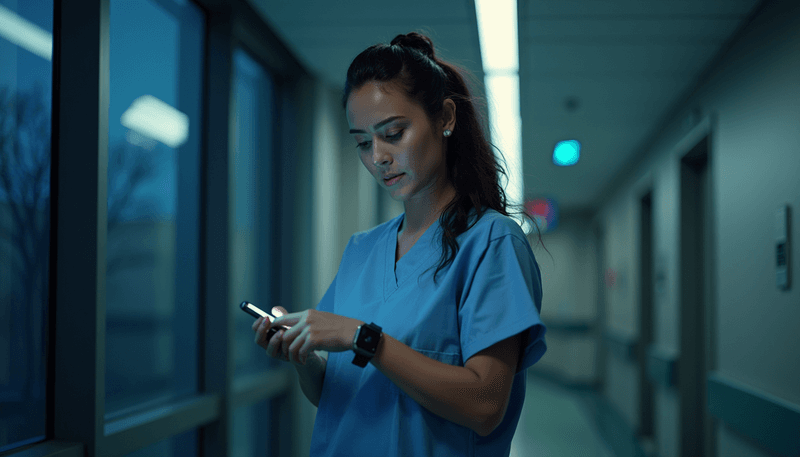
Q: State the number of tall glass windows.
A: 3